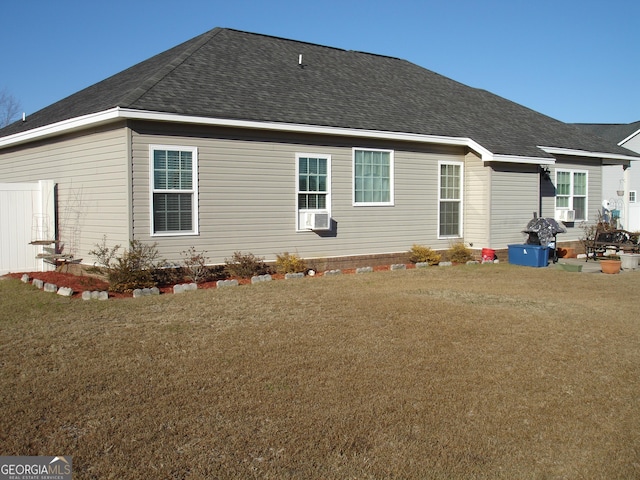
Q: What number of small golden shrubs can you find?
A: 3